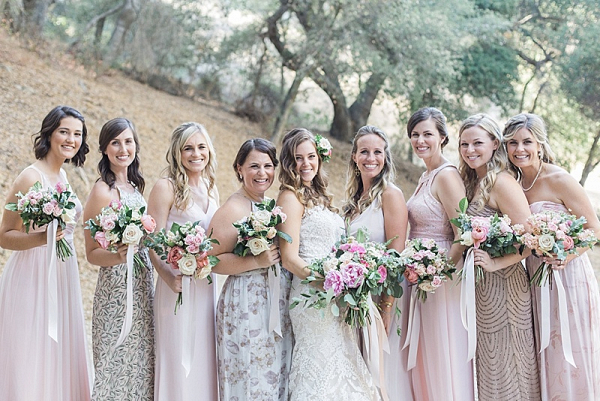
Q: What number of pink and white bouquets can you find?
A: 8